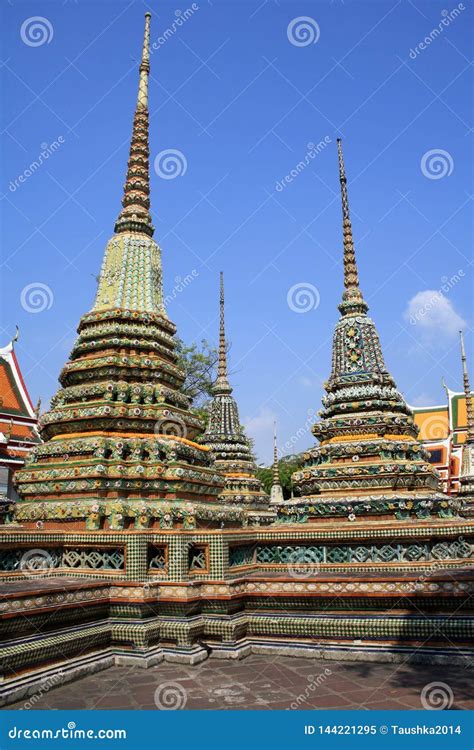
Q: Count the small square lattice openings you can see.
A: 2